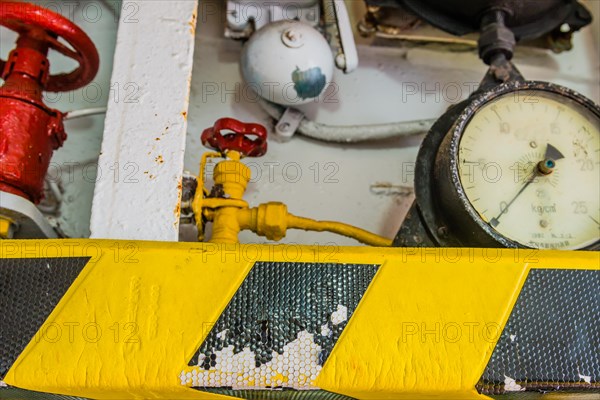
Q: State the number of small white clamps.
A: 1